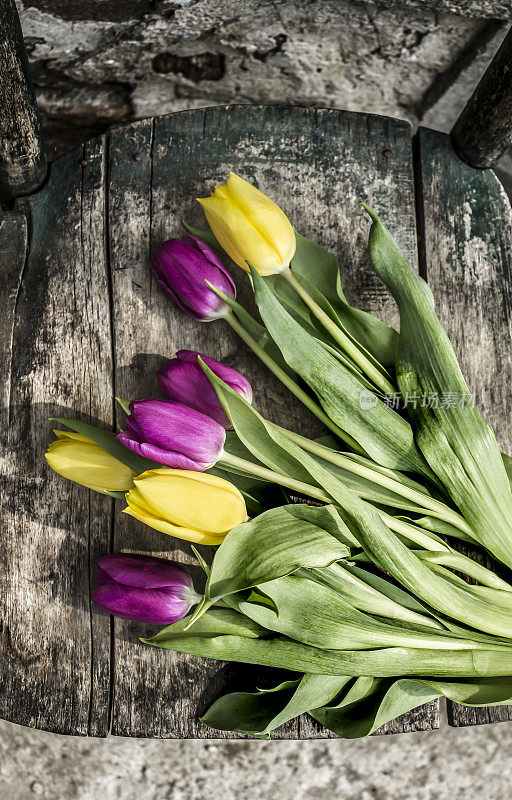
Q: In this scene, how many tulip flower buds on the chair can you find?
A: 7